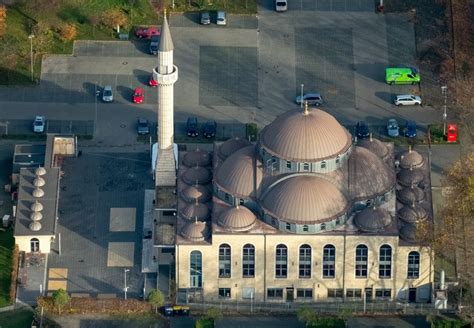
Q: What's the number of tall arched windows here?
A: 9